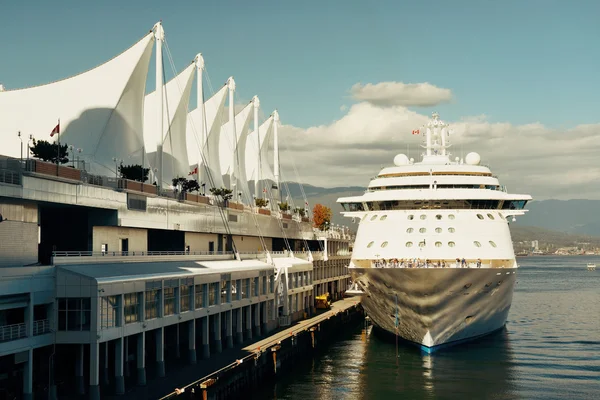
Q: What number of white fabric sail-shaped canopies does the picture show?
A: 5